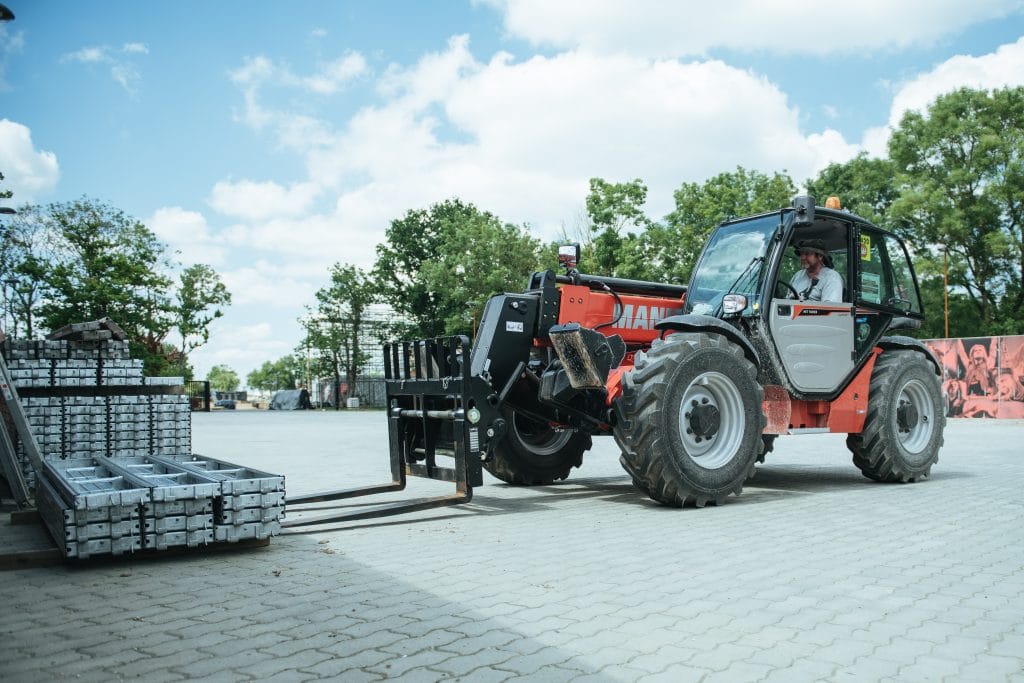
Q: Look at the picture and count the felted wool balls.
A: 0